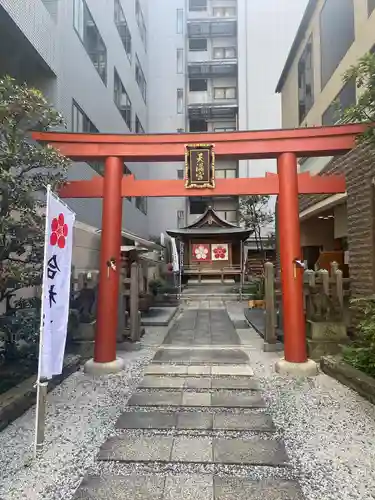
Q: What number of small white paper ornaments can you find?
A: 2